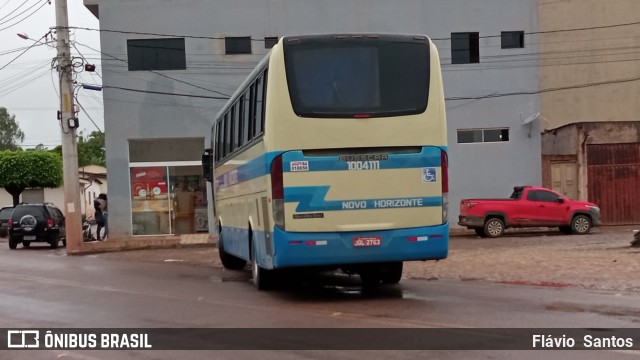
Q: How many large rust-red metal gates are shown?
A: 1